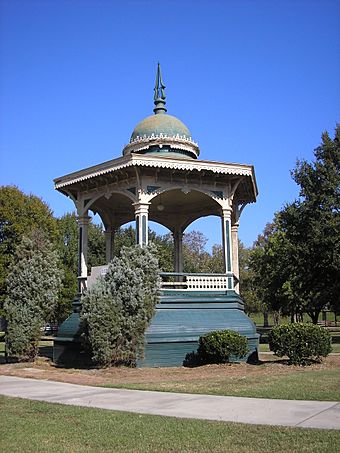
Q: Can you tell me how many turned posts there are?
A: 6